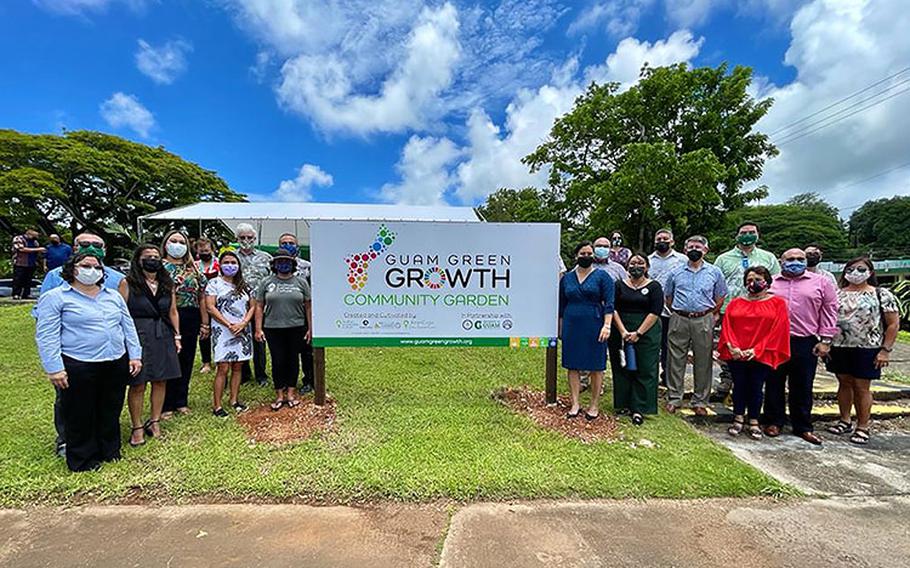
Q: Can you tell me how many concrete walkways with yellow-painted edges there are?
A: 1